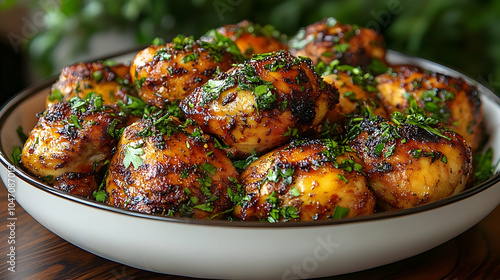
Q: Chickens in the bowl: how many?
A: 11